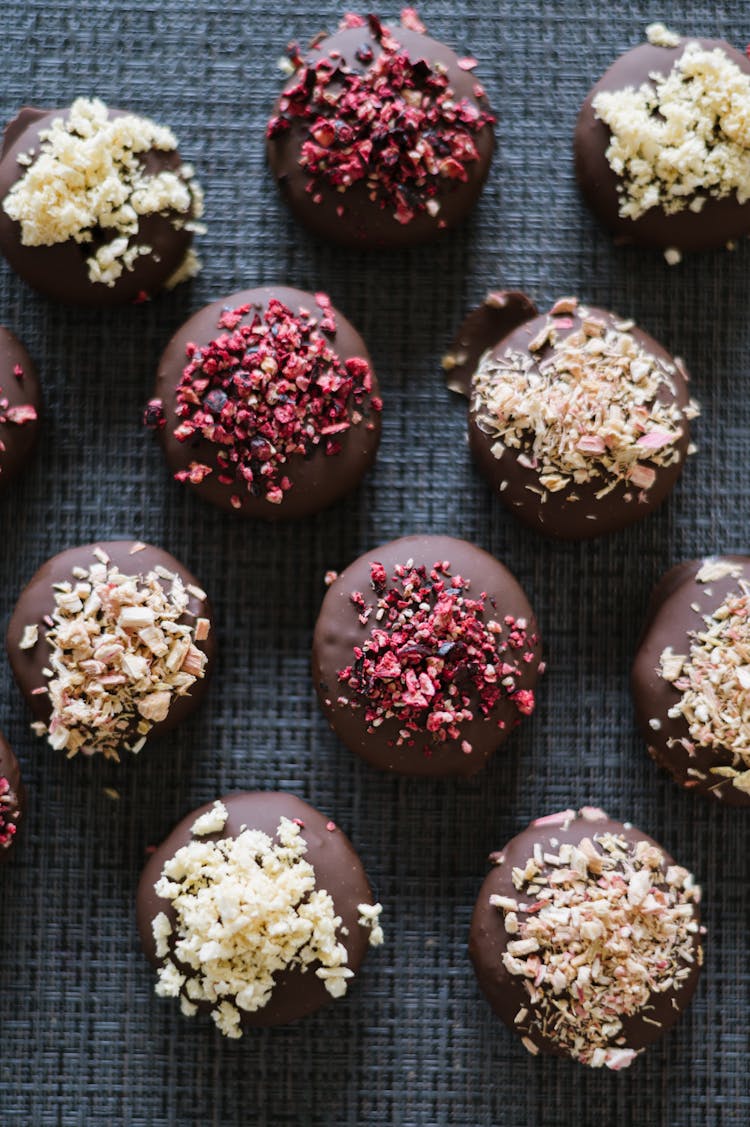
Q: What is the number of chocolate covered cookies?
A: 12